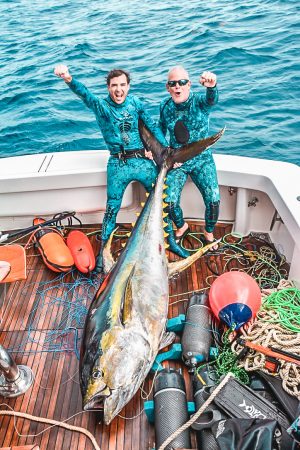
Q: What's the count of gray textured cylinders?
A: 3